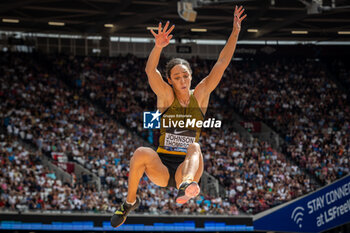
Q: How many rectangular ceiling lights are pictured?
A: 8